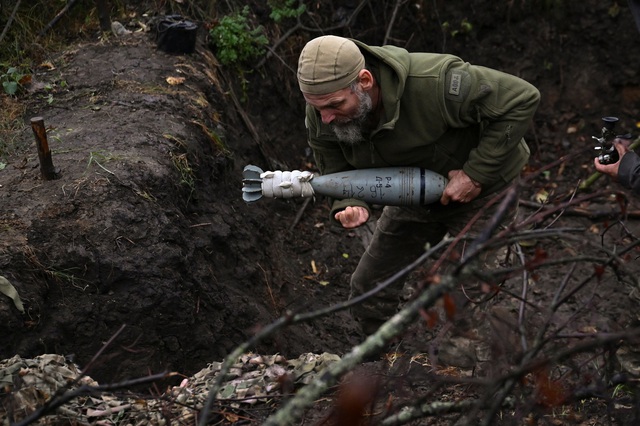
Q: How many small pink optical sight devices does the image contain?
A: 0